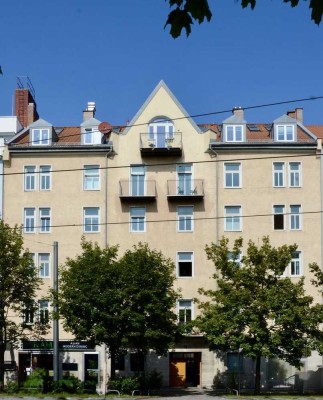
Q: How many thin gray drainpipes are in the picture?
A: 2